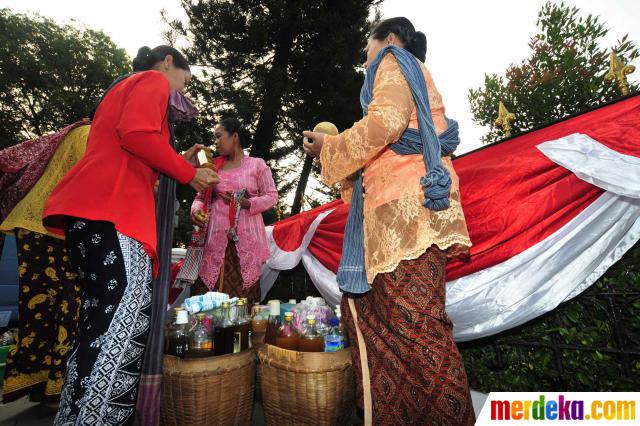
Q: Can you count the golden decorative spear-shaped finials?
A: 2